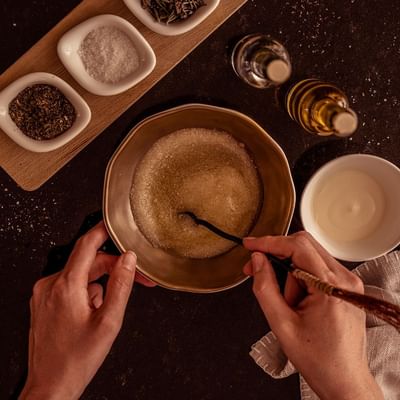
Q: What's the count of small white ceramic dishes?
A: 3